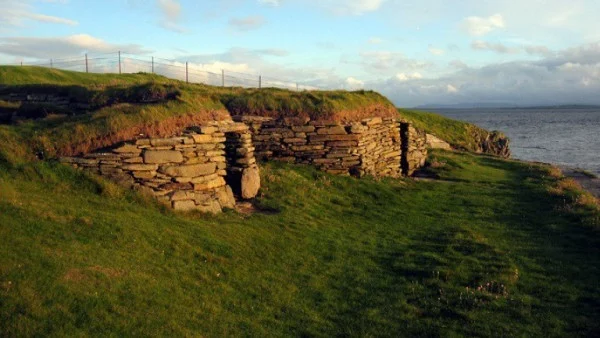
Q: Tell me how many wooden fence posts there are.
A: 9